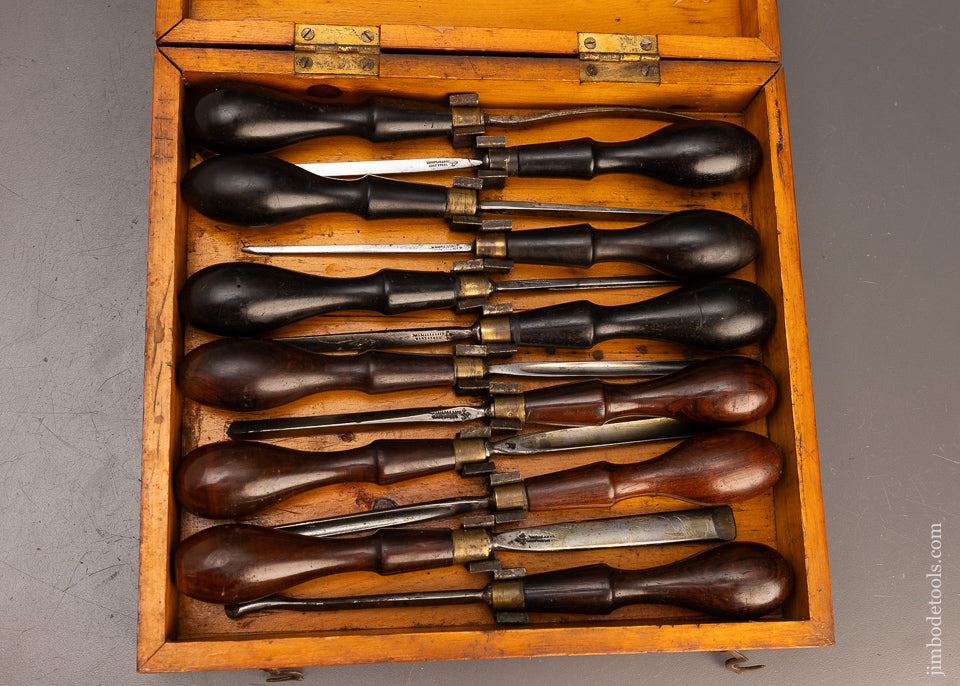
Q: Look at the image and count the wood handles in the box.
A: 12